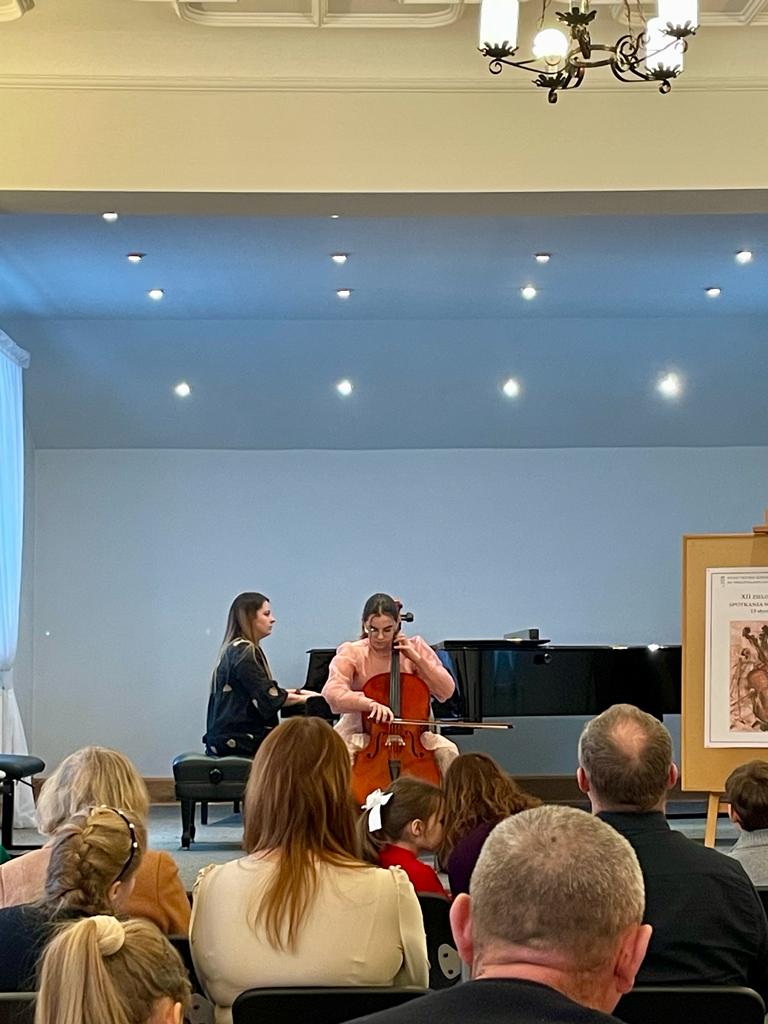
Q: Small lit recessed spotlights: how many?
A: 14